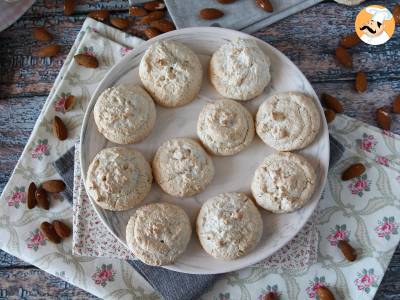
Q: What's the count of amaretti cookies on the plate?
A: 10